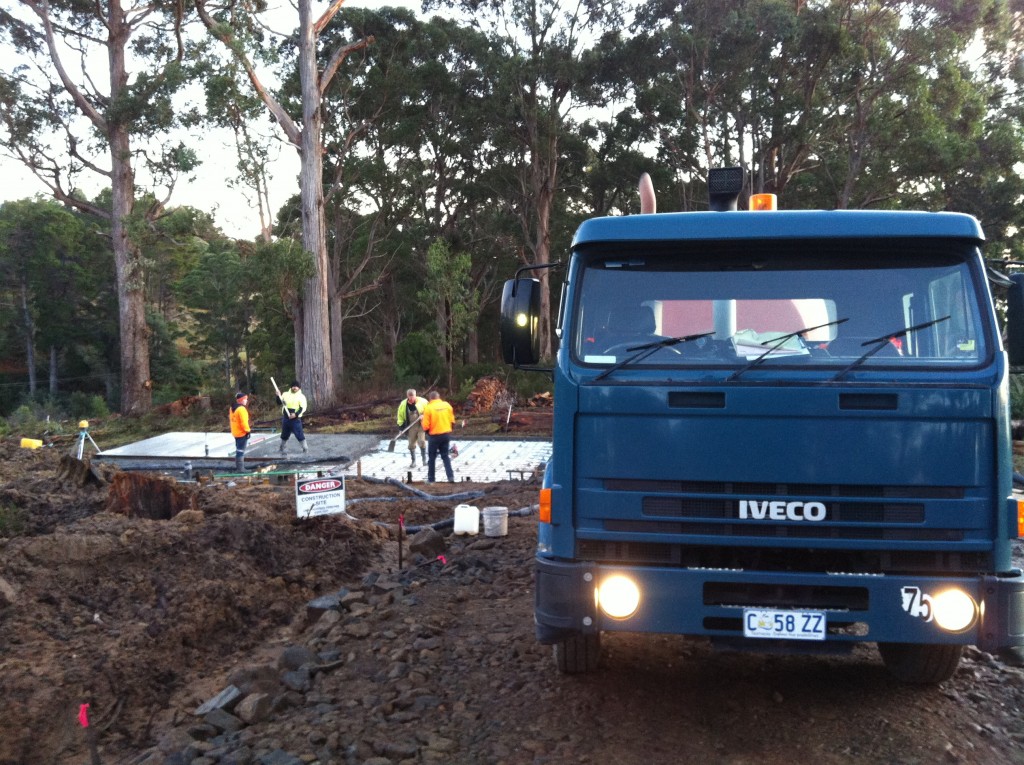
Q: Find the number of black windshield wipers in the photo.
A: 3